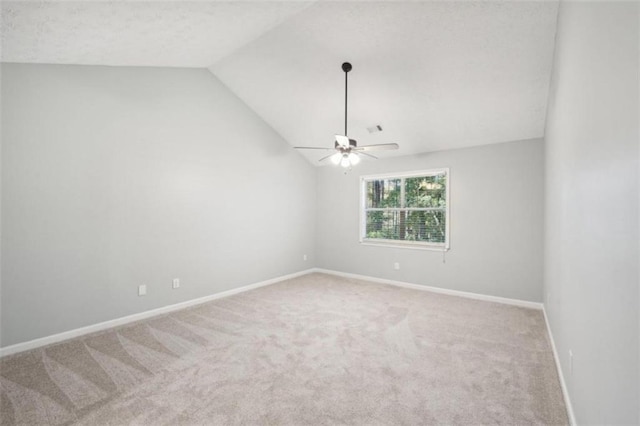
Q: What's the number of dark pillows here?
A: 0